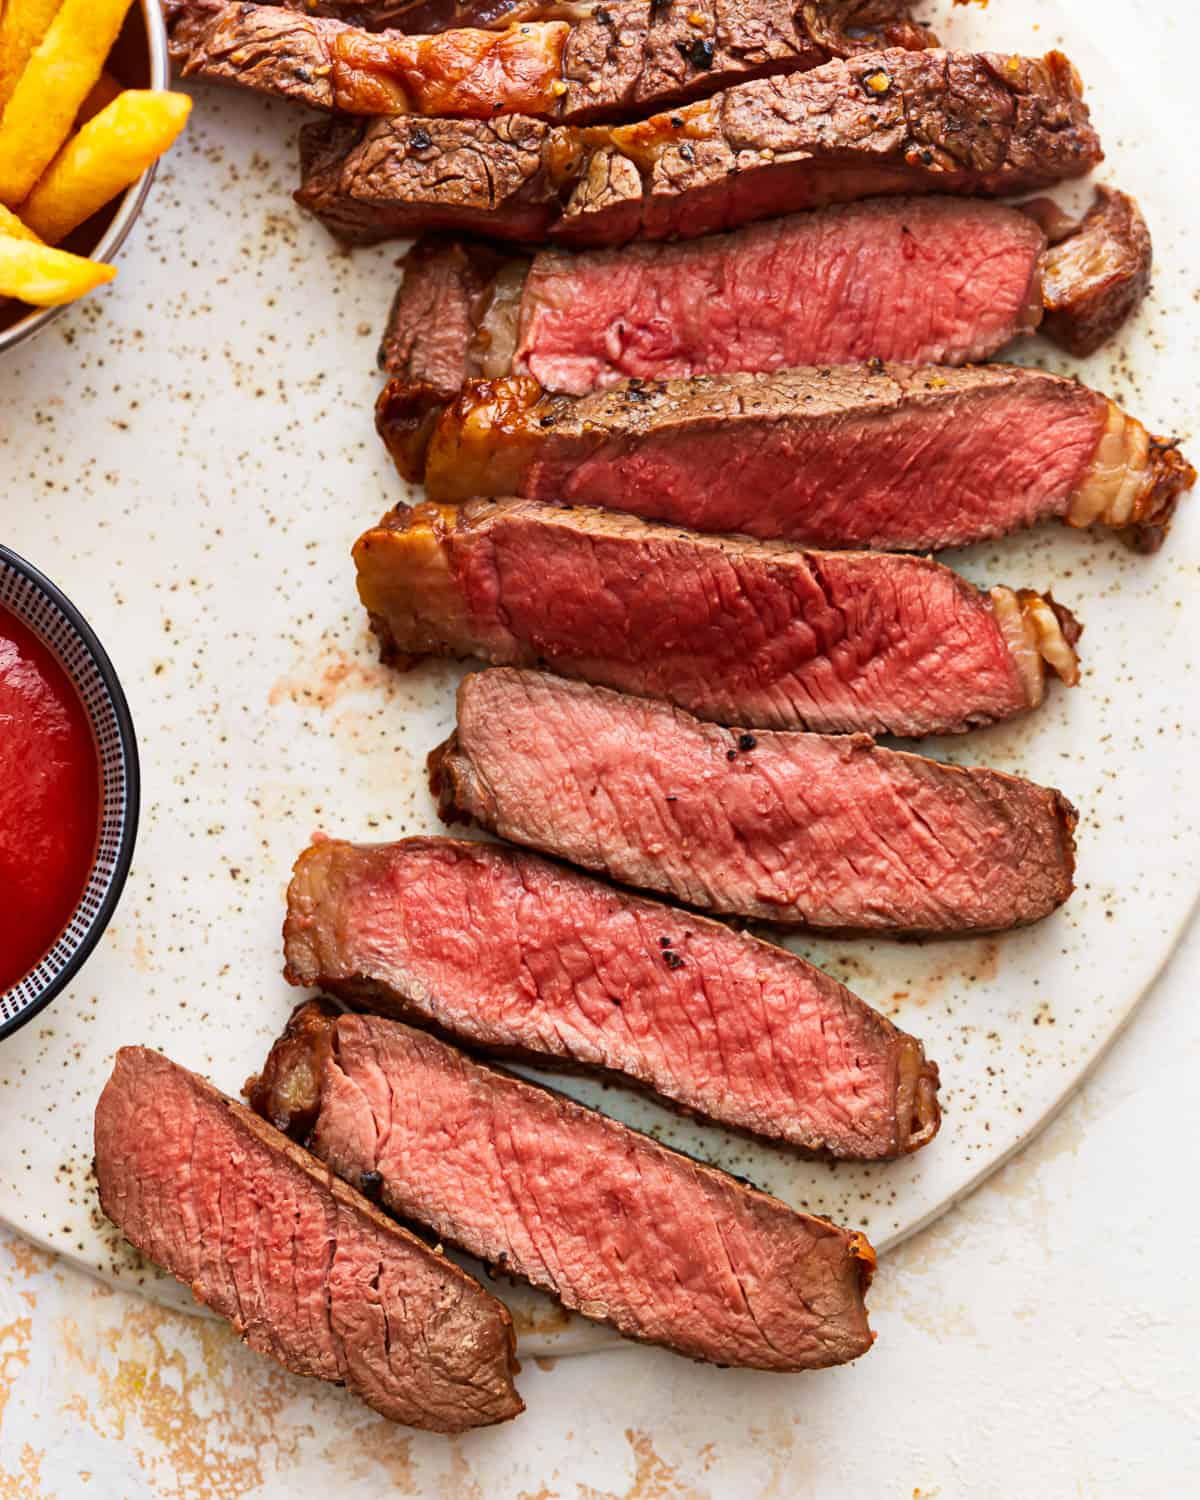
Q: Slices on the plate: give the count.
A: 9